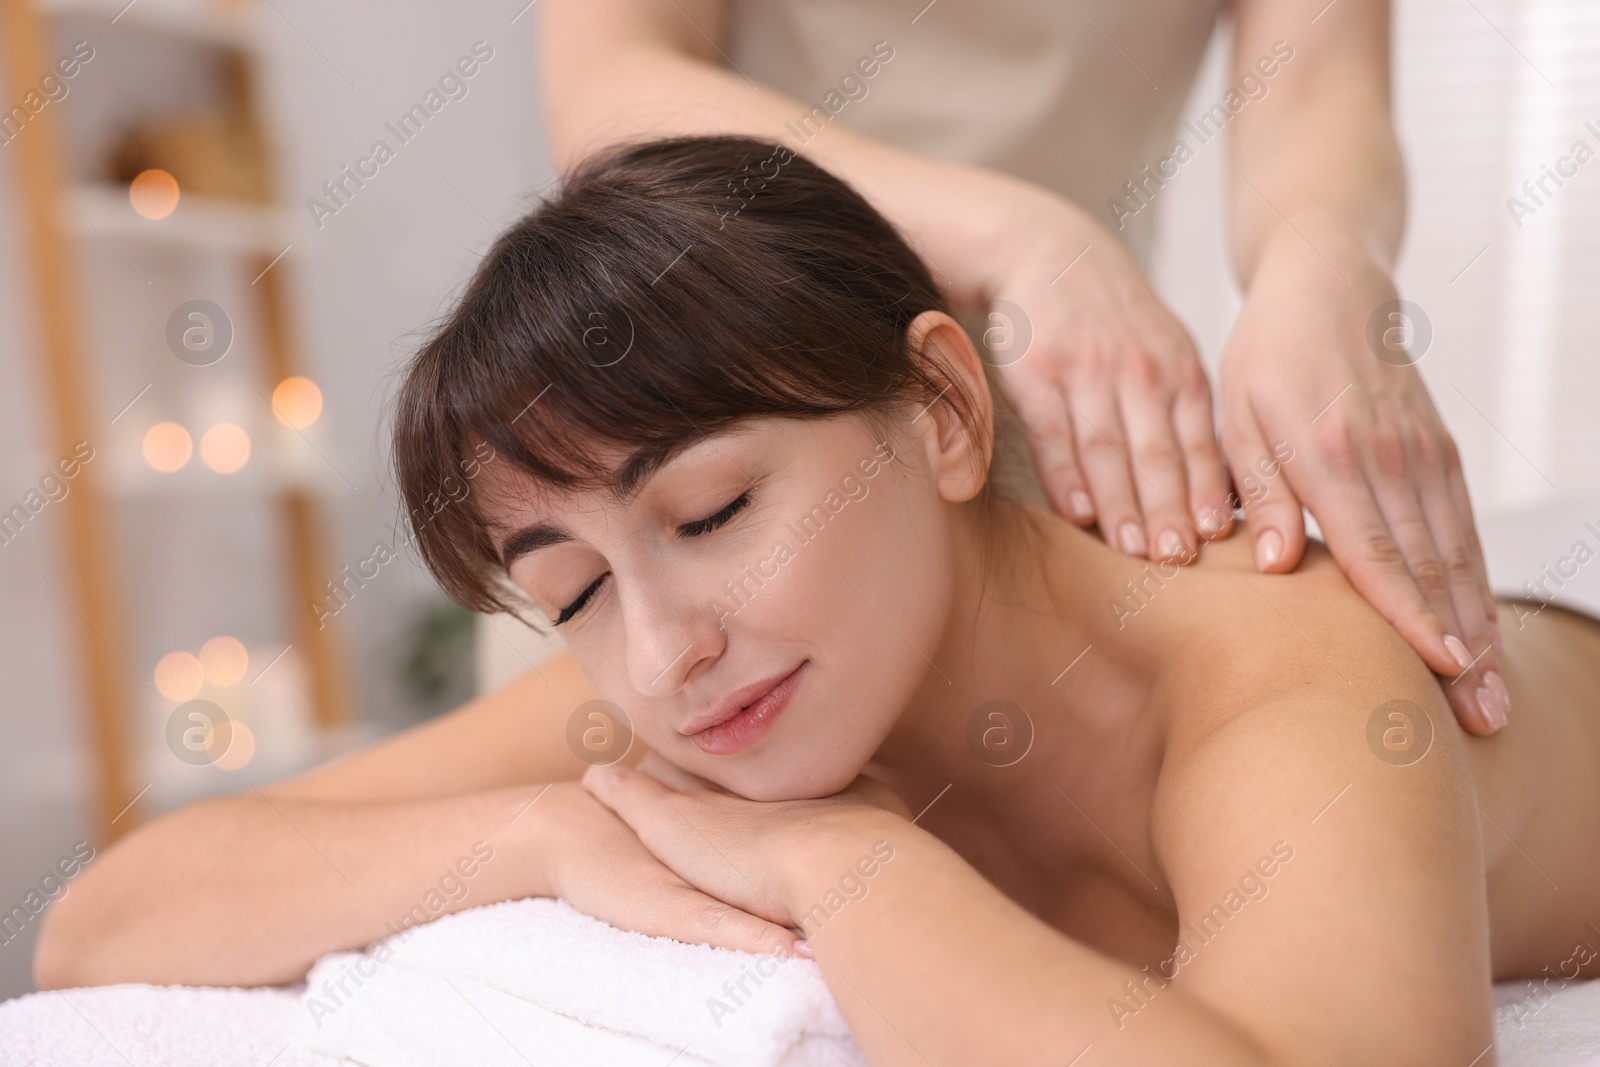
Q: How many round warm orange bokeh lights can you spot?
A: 7